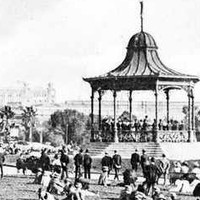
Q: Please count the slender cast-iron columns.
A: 8